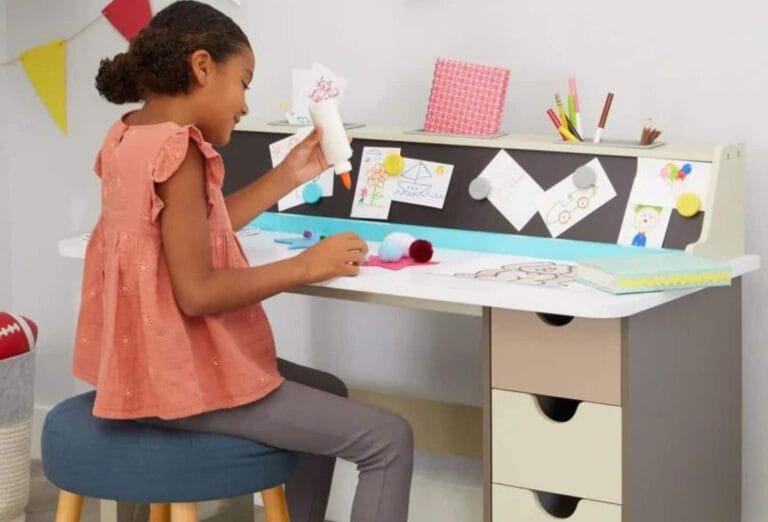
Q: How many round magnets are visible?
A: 5